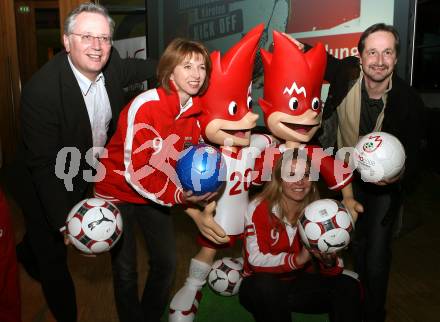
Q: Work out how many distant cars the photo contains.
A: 0